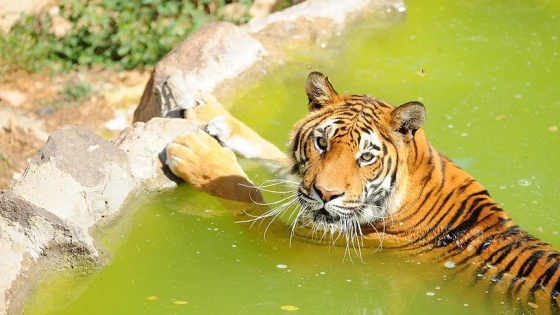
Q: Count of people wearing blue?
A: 0